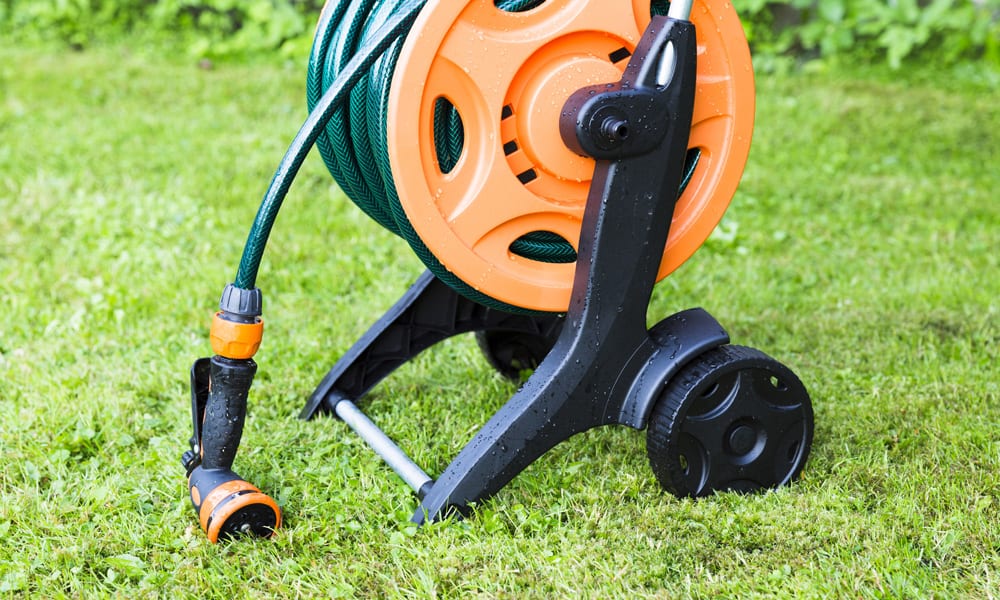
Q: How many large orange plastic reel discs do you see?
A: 1